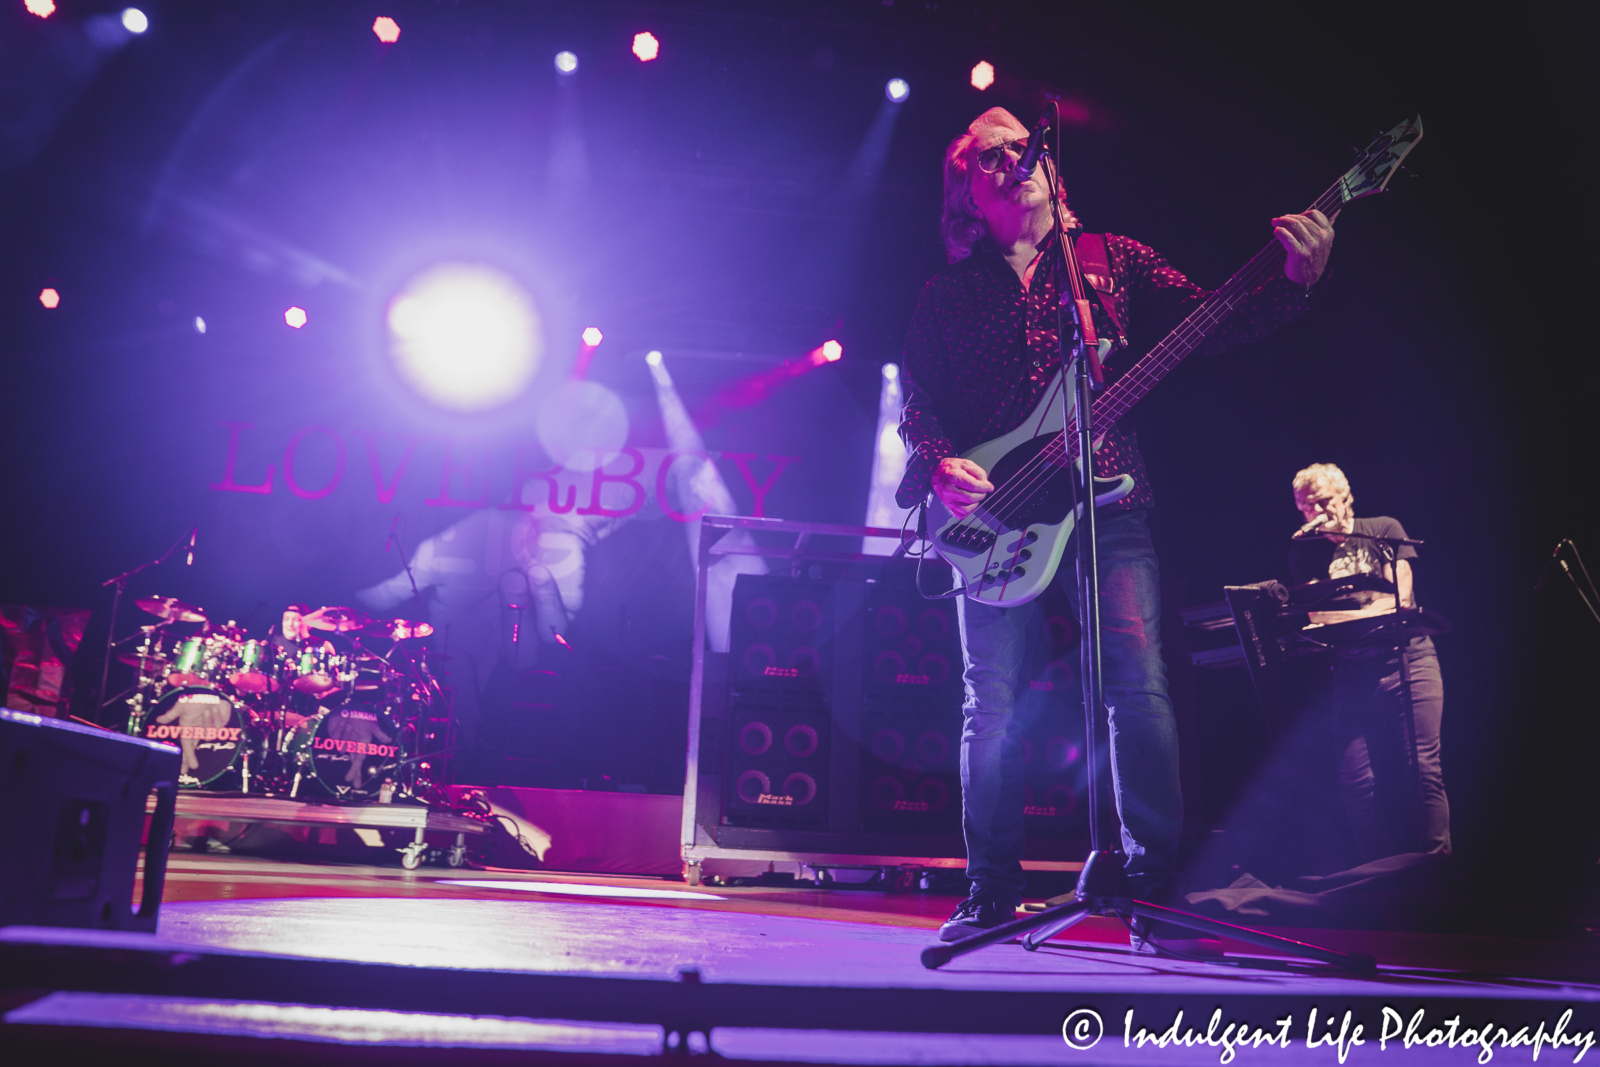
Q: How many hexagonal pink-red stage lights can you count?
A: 8